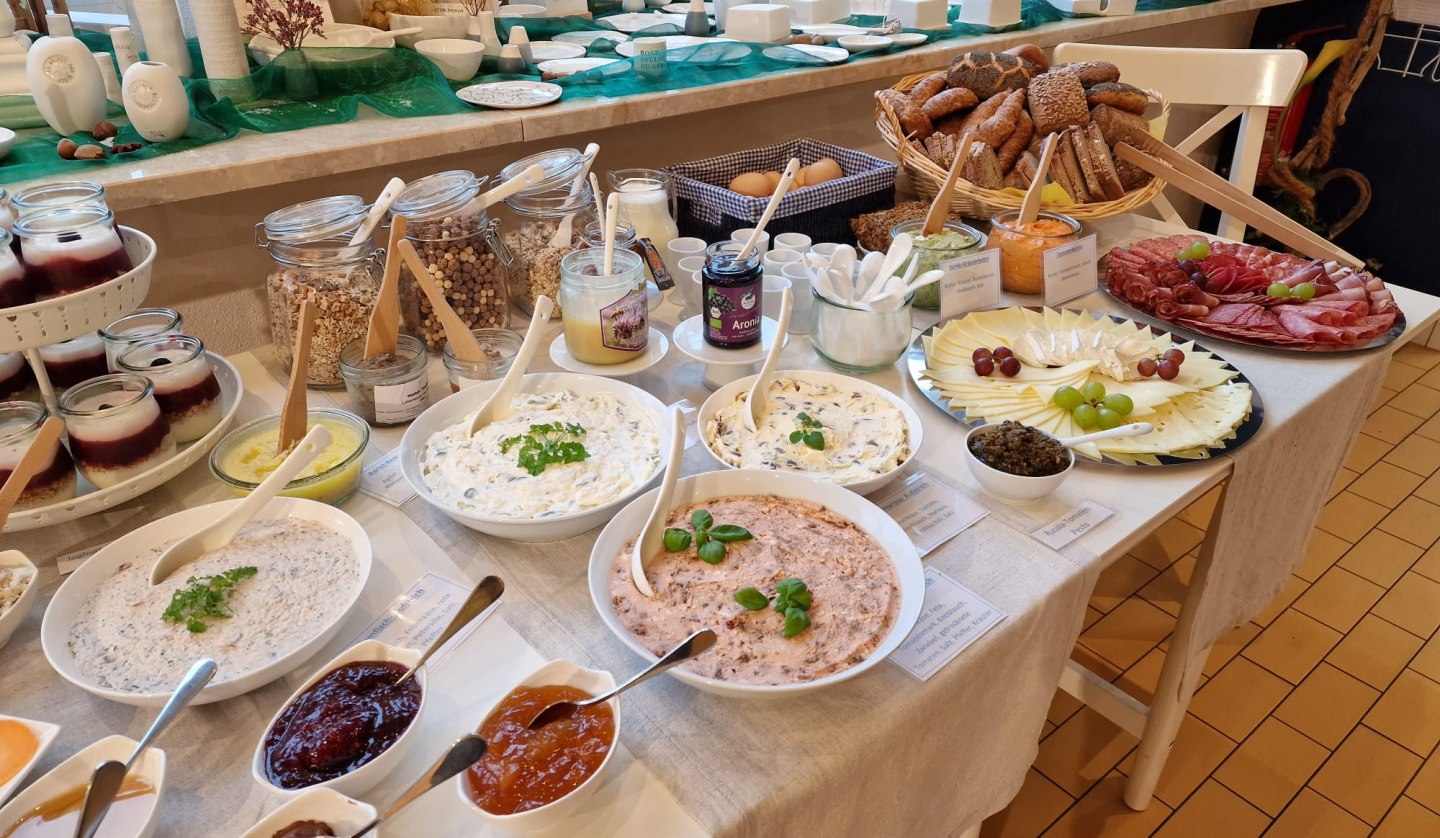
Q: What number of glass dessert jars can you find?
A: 10